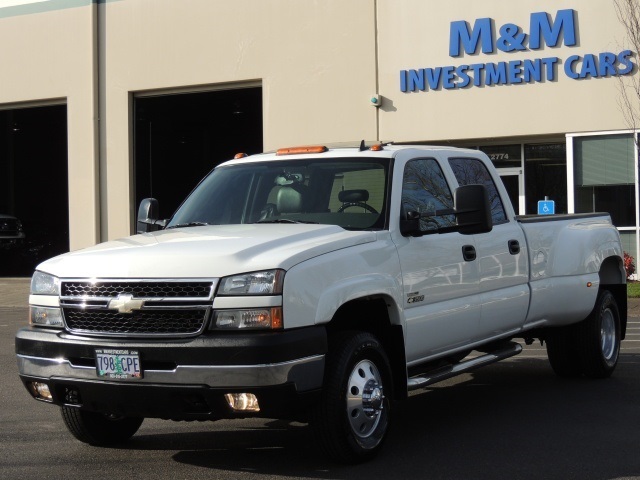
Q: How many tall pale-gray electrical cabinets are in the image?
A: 0